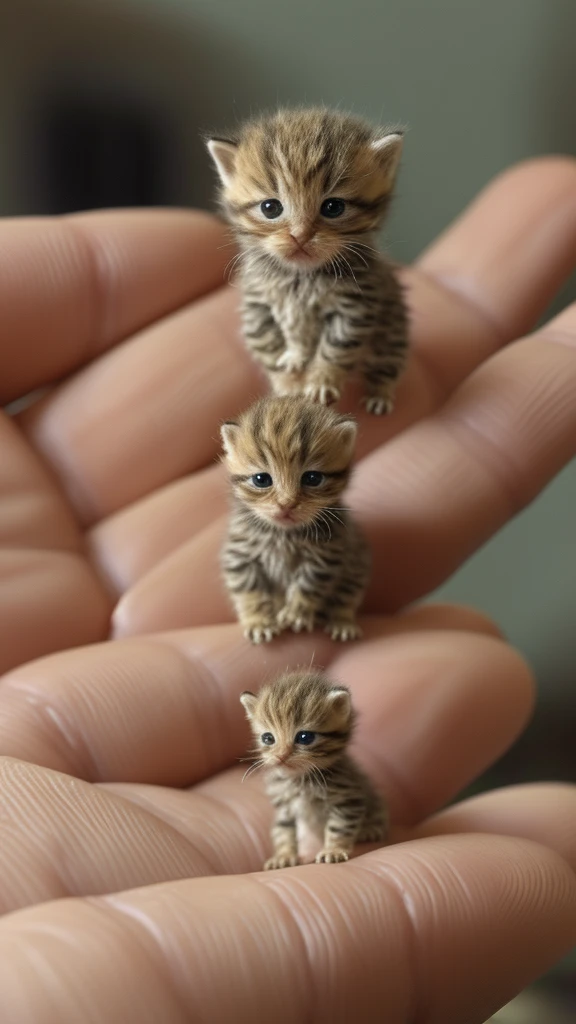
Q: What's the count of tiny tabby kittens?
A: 3